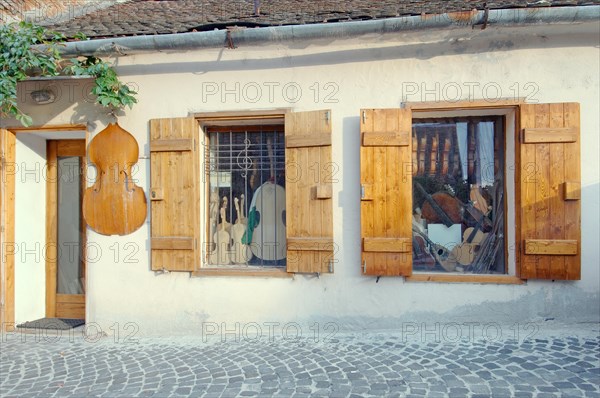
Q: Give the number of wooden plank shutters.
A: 4